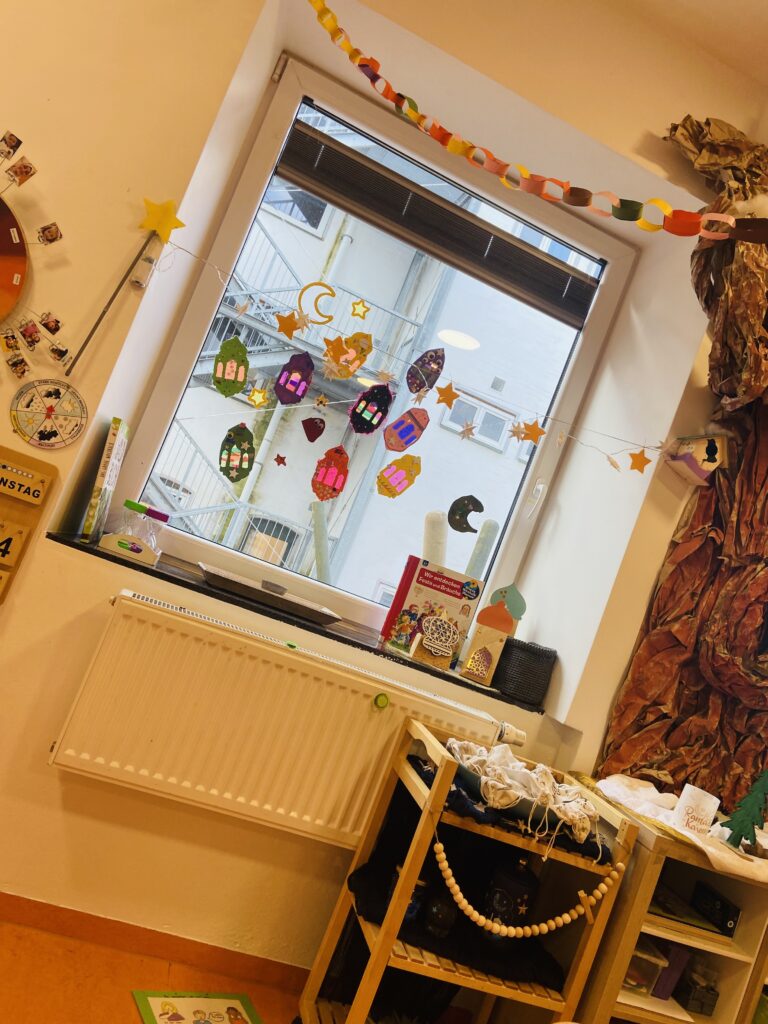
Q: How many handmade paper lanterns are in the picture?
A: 9